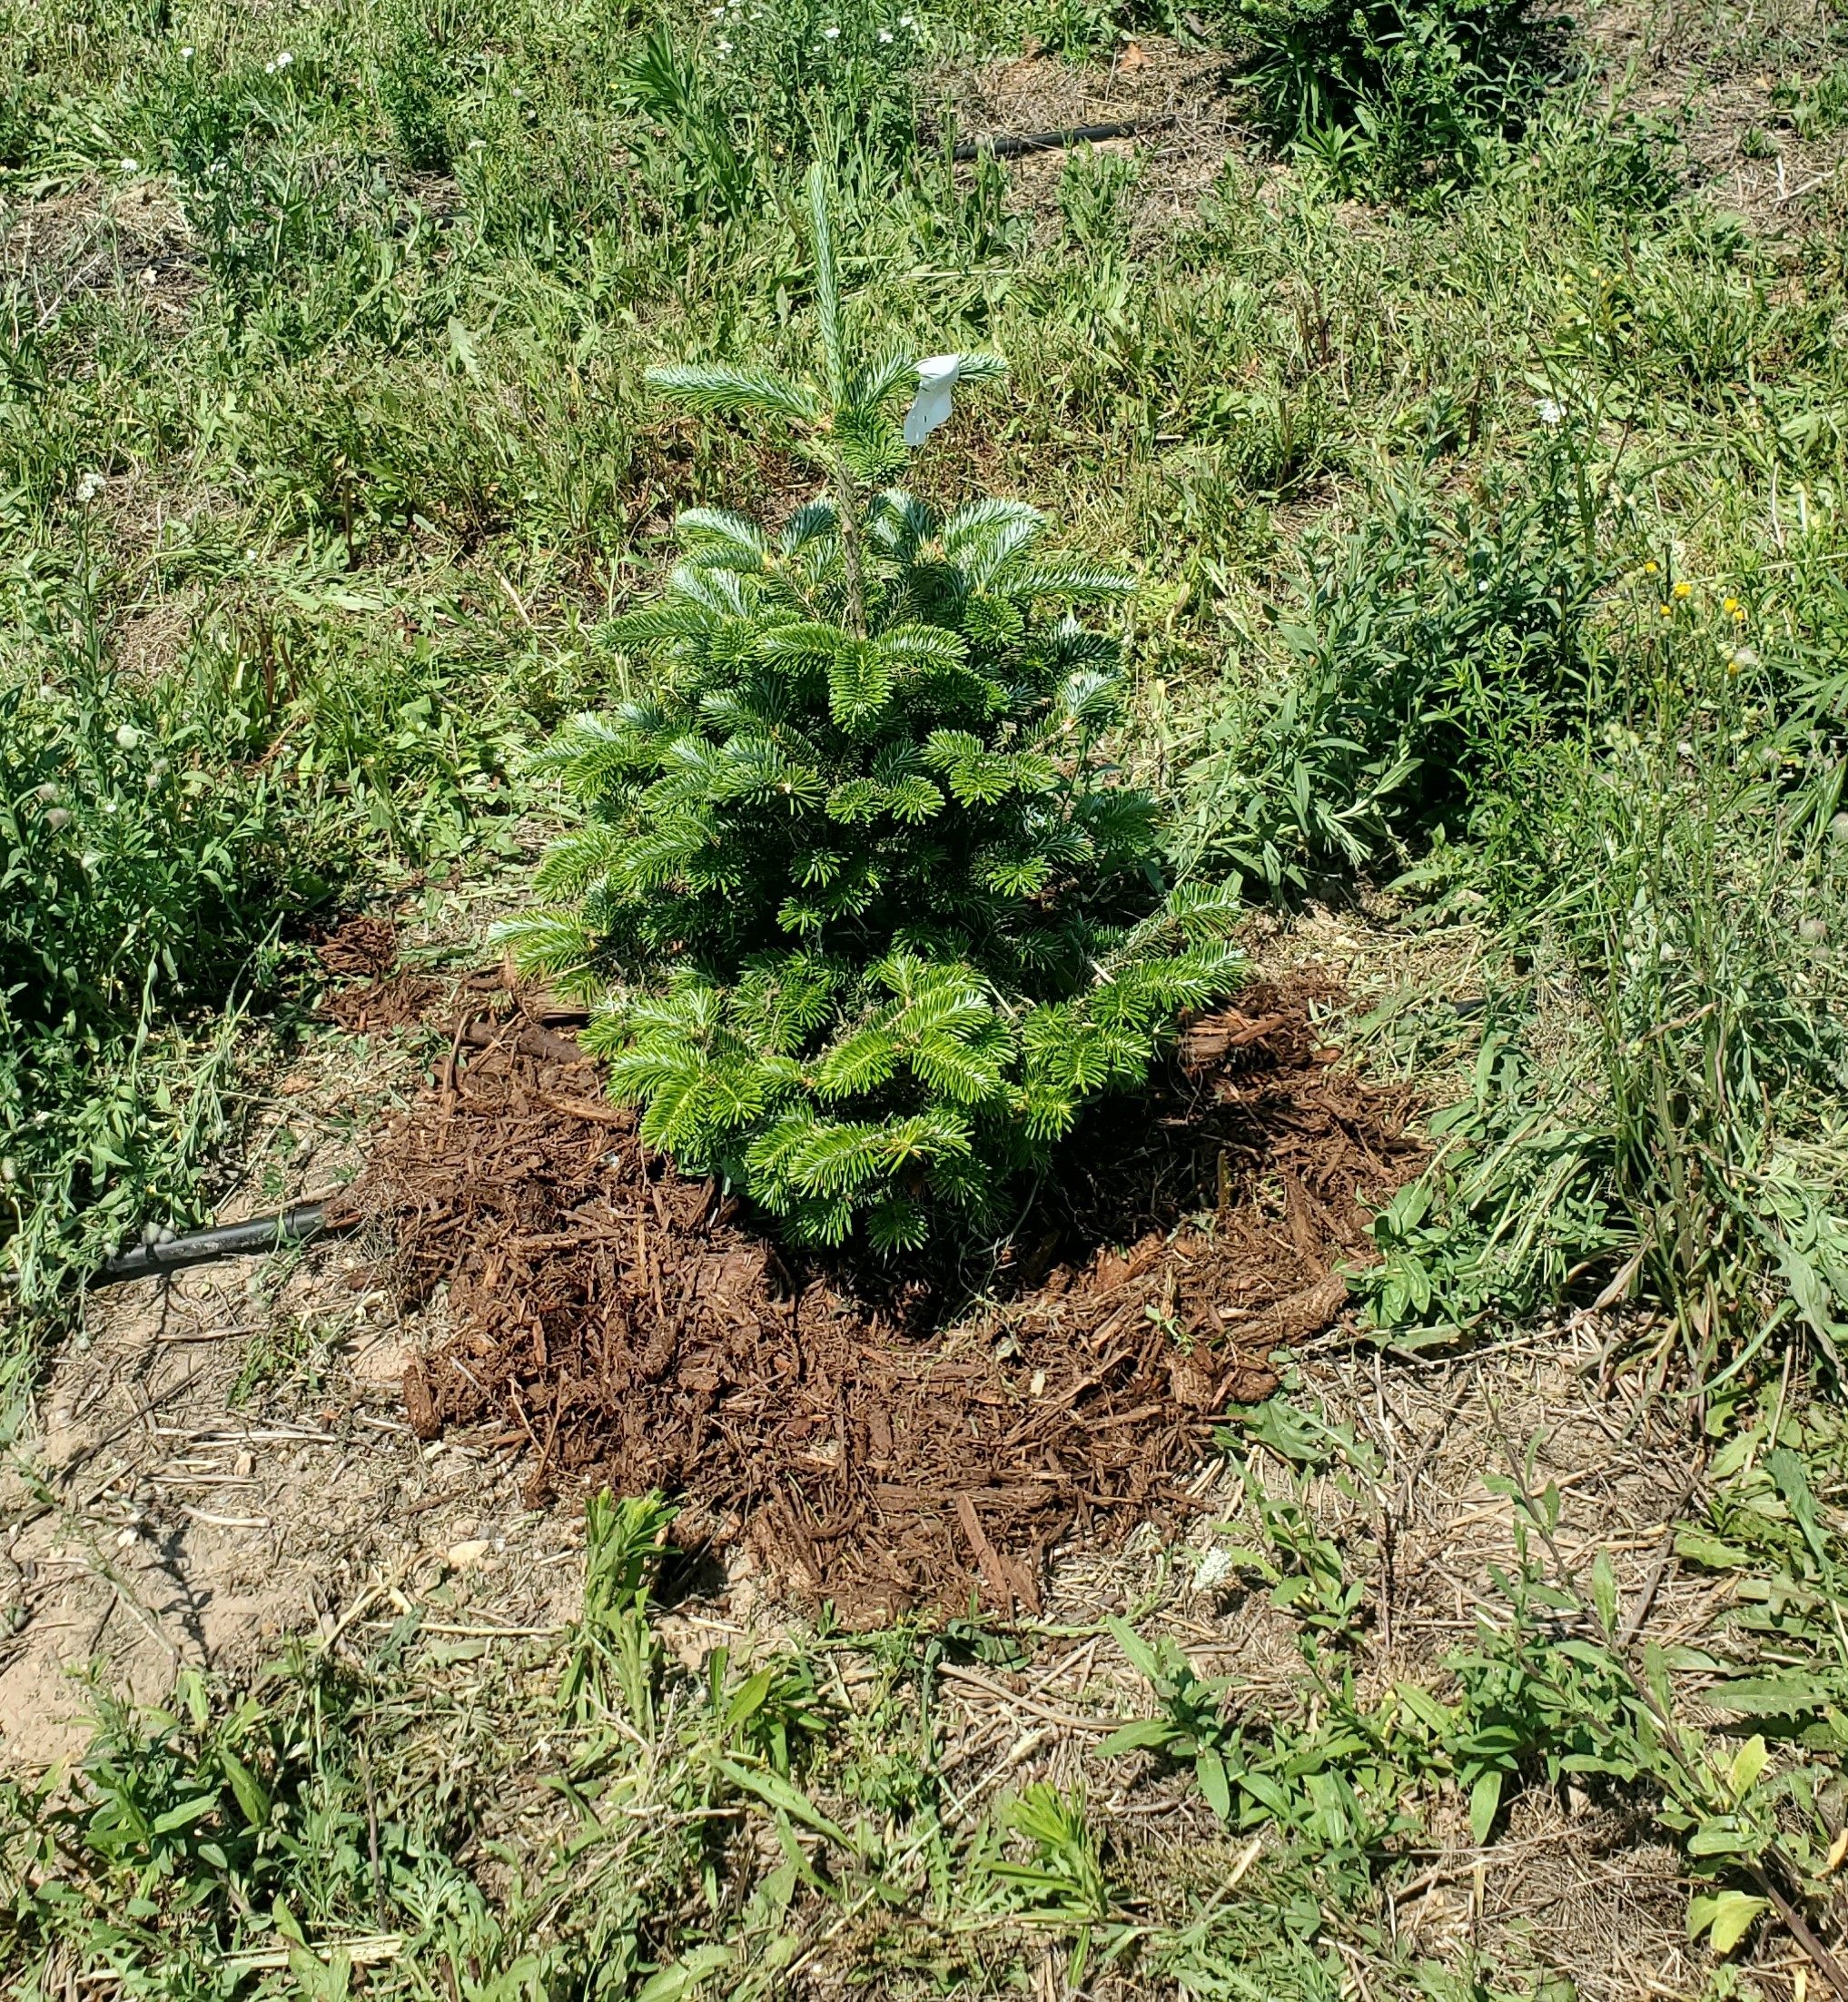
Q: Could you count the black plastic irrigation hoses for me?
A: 2